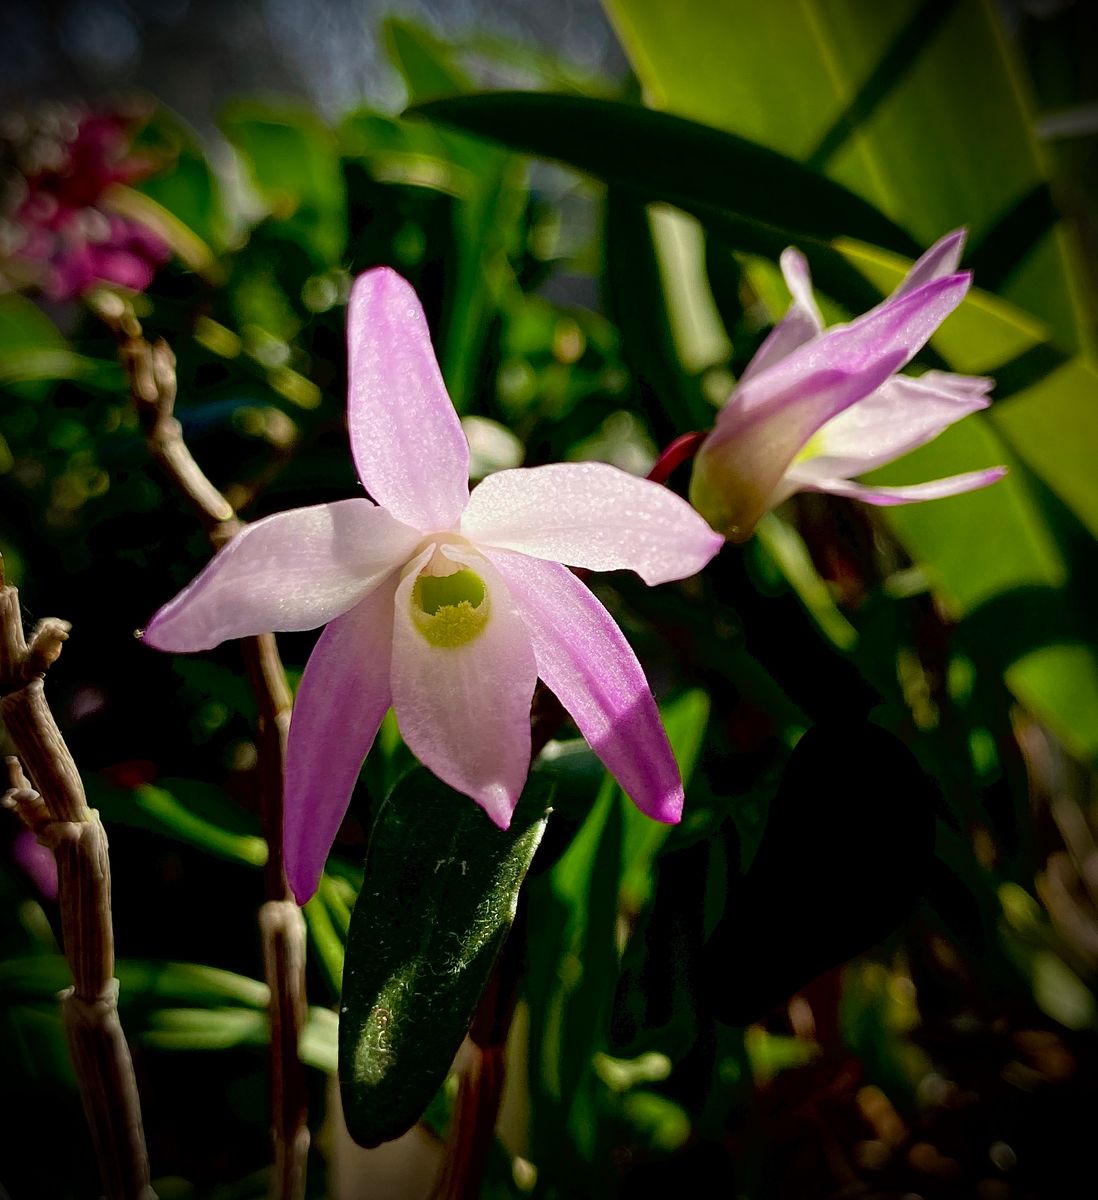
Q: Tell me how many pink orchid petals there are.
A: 11